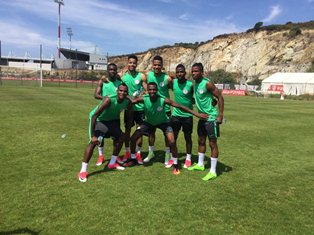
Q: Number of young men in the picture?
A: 7